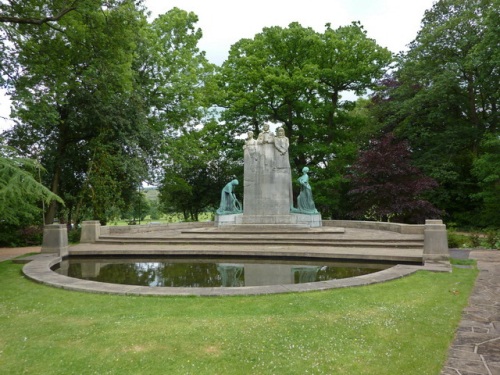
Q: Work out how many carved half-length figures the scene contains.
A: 3